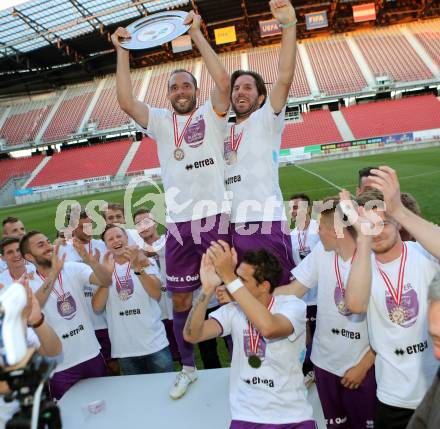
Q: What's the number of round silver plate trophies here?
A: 1